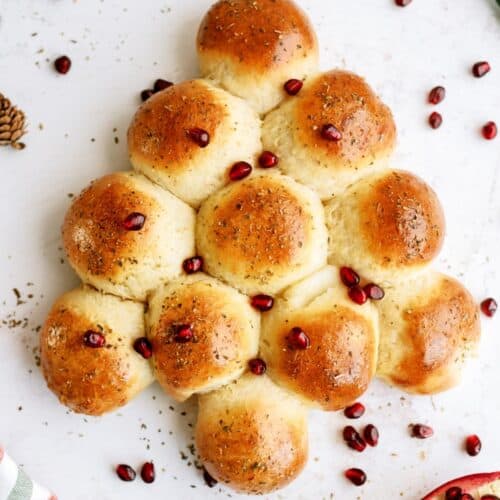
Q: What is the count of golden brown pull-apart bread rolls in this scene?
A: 11